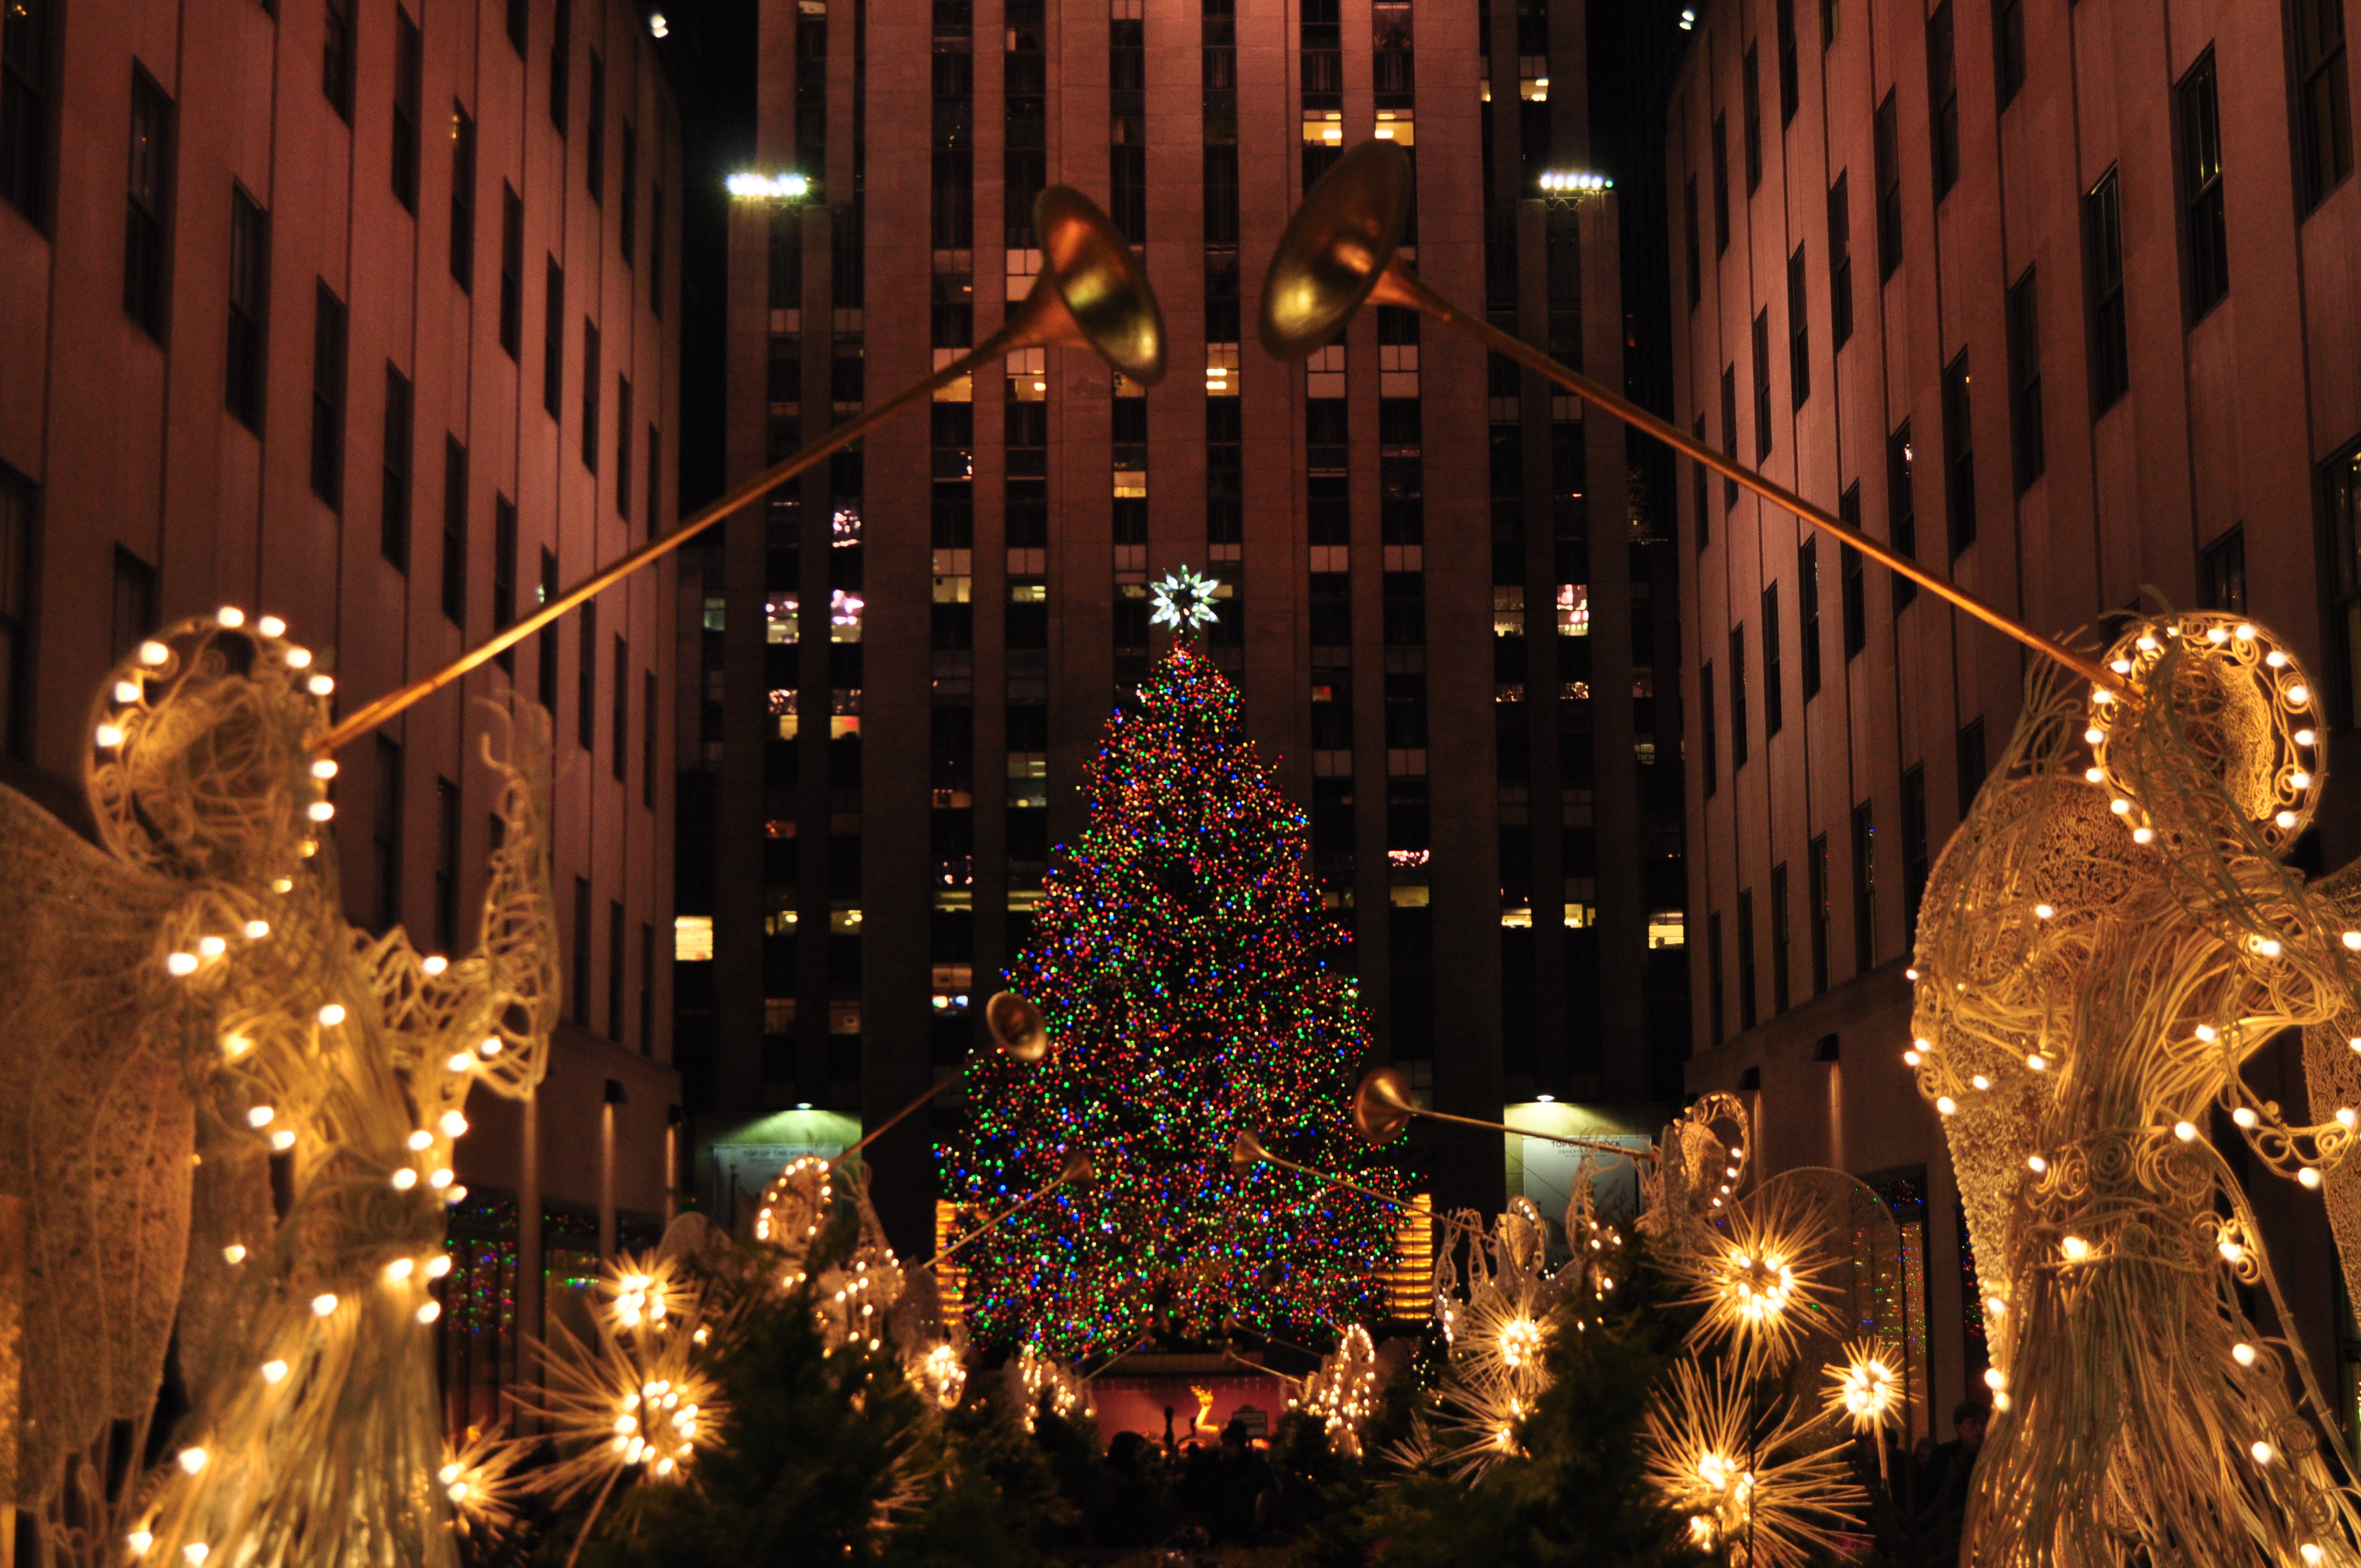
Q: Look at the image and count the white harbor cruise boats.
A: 0